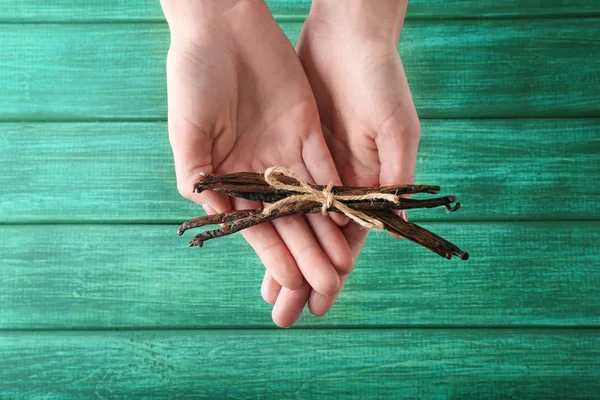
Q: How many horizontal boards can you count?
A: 5